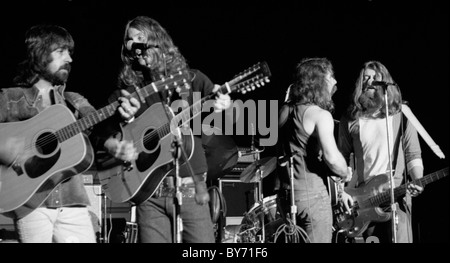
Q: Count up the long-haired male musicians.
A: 4